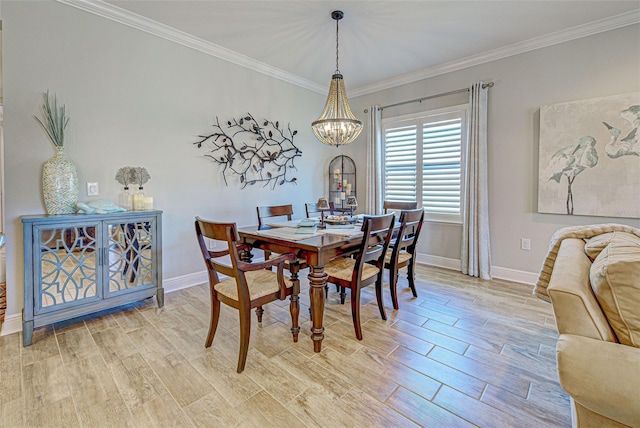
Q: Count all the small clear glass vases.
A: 2